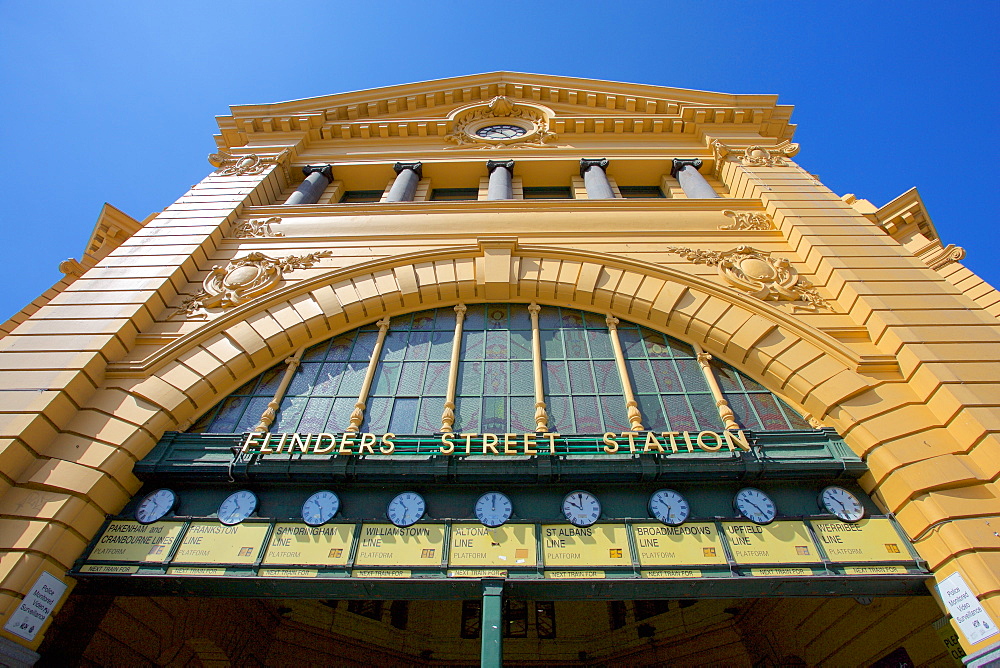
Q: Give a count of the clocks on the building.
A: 10